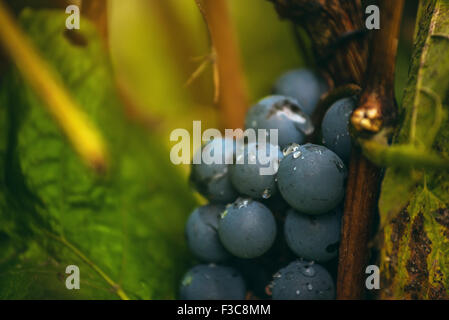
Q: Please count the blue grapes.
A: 11